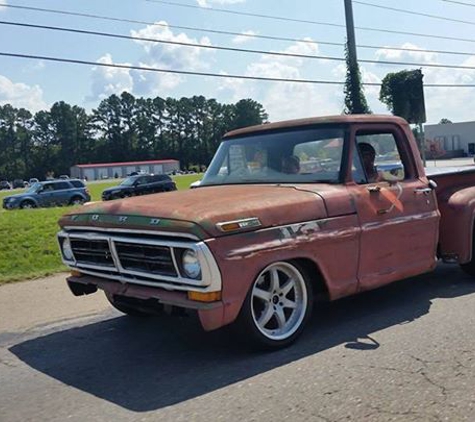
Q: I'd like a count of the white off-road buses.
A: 0